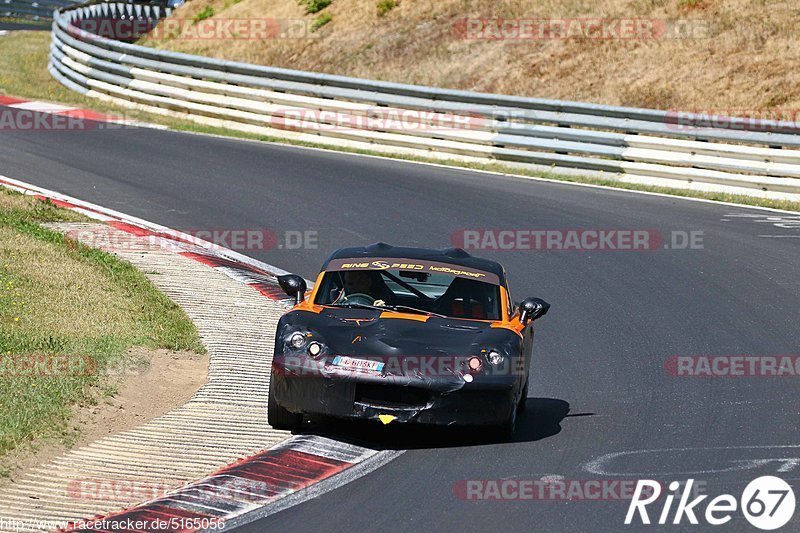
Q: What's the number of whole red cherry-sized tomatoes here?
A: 0